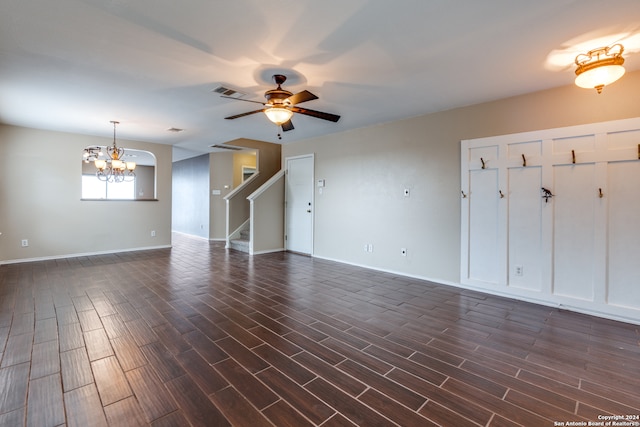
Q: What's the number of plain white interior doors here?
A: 1